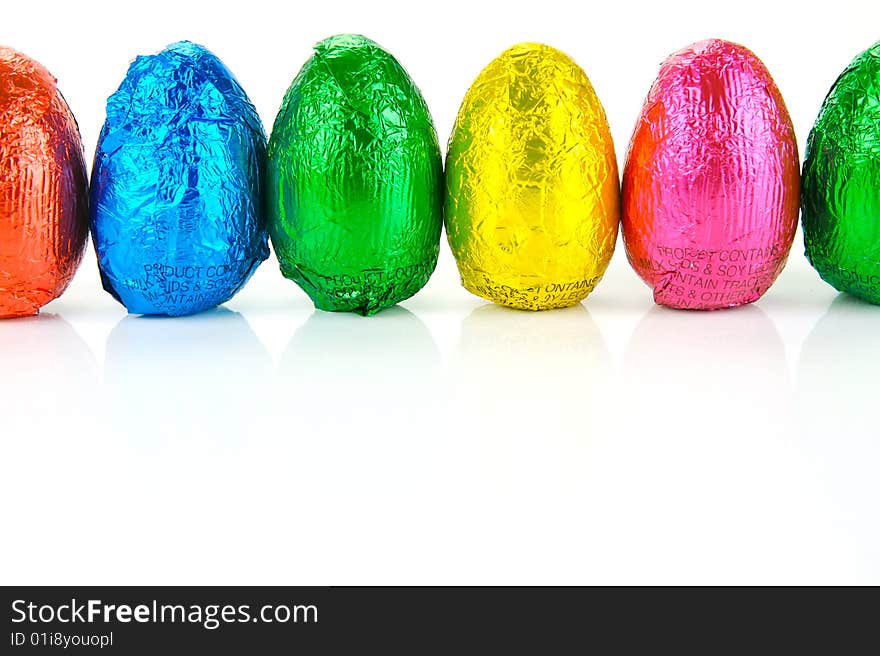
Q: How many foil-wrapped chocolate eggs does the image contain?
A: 6